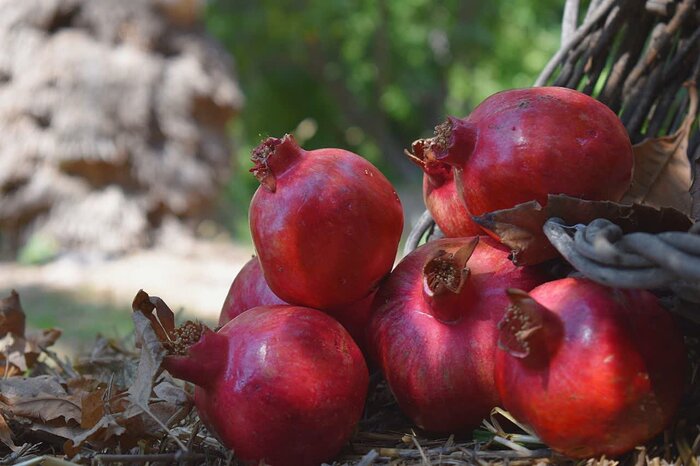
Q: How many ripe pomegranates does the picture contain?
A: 7